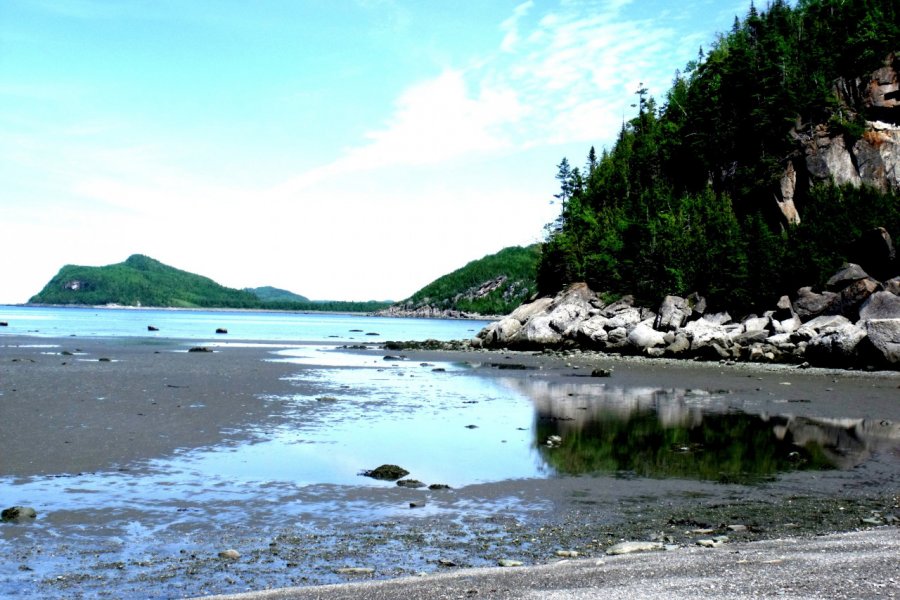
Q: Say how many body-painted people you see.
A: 0